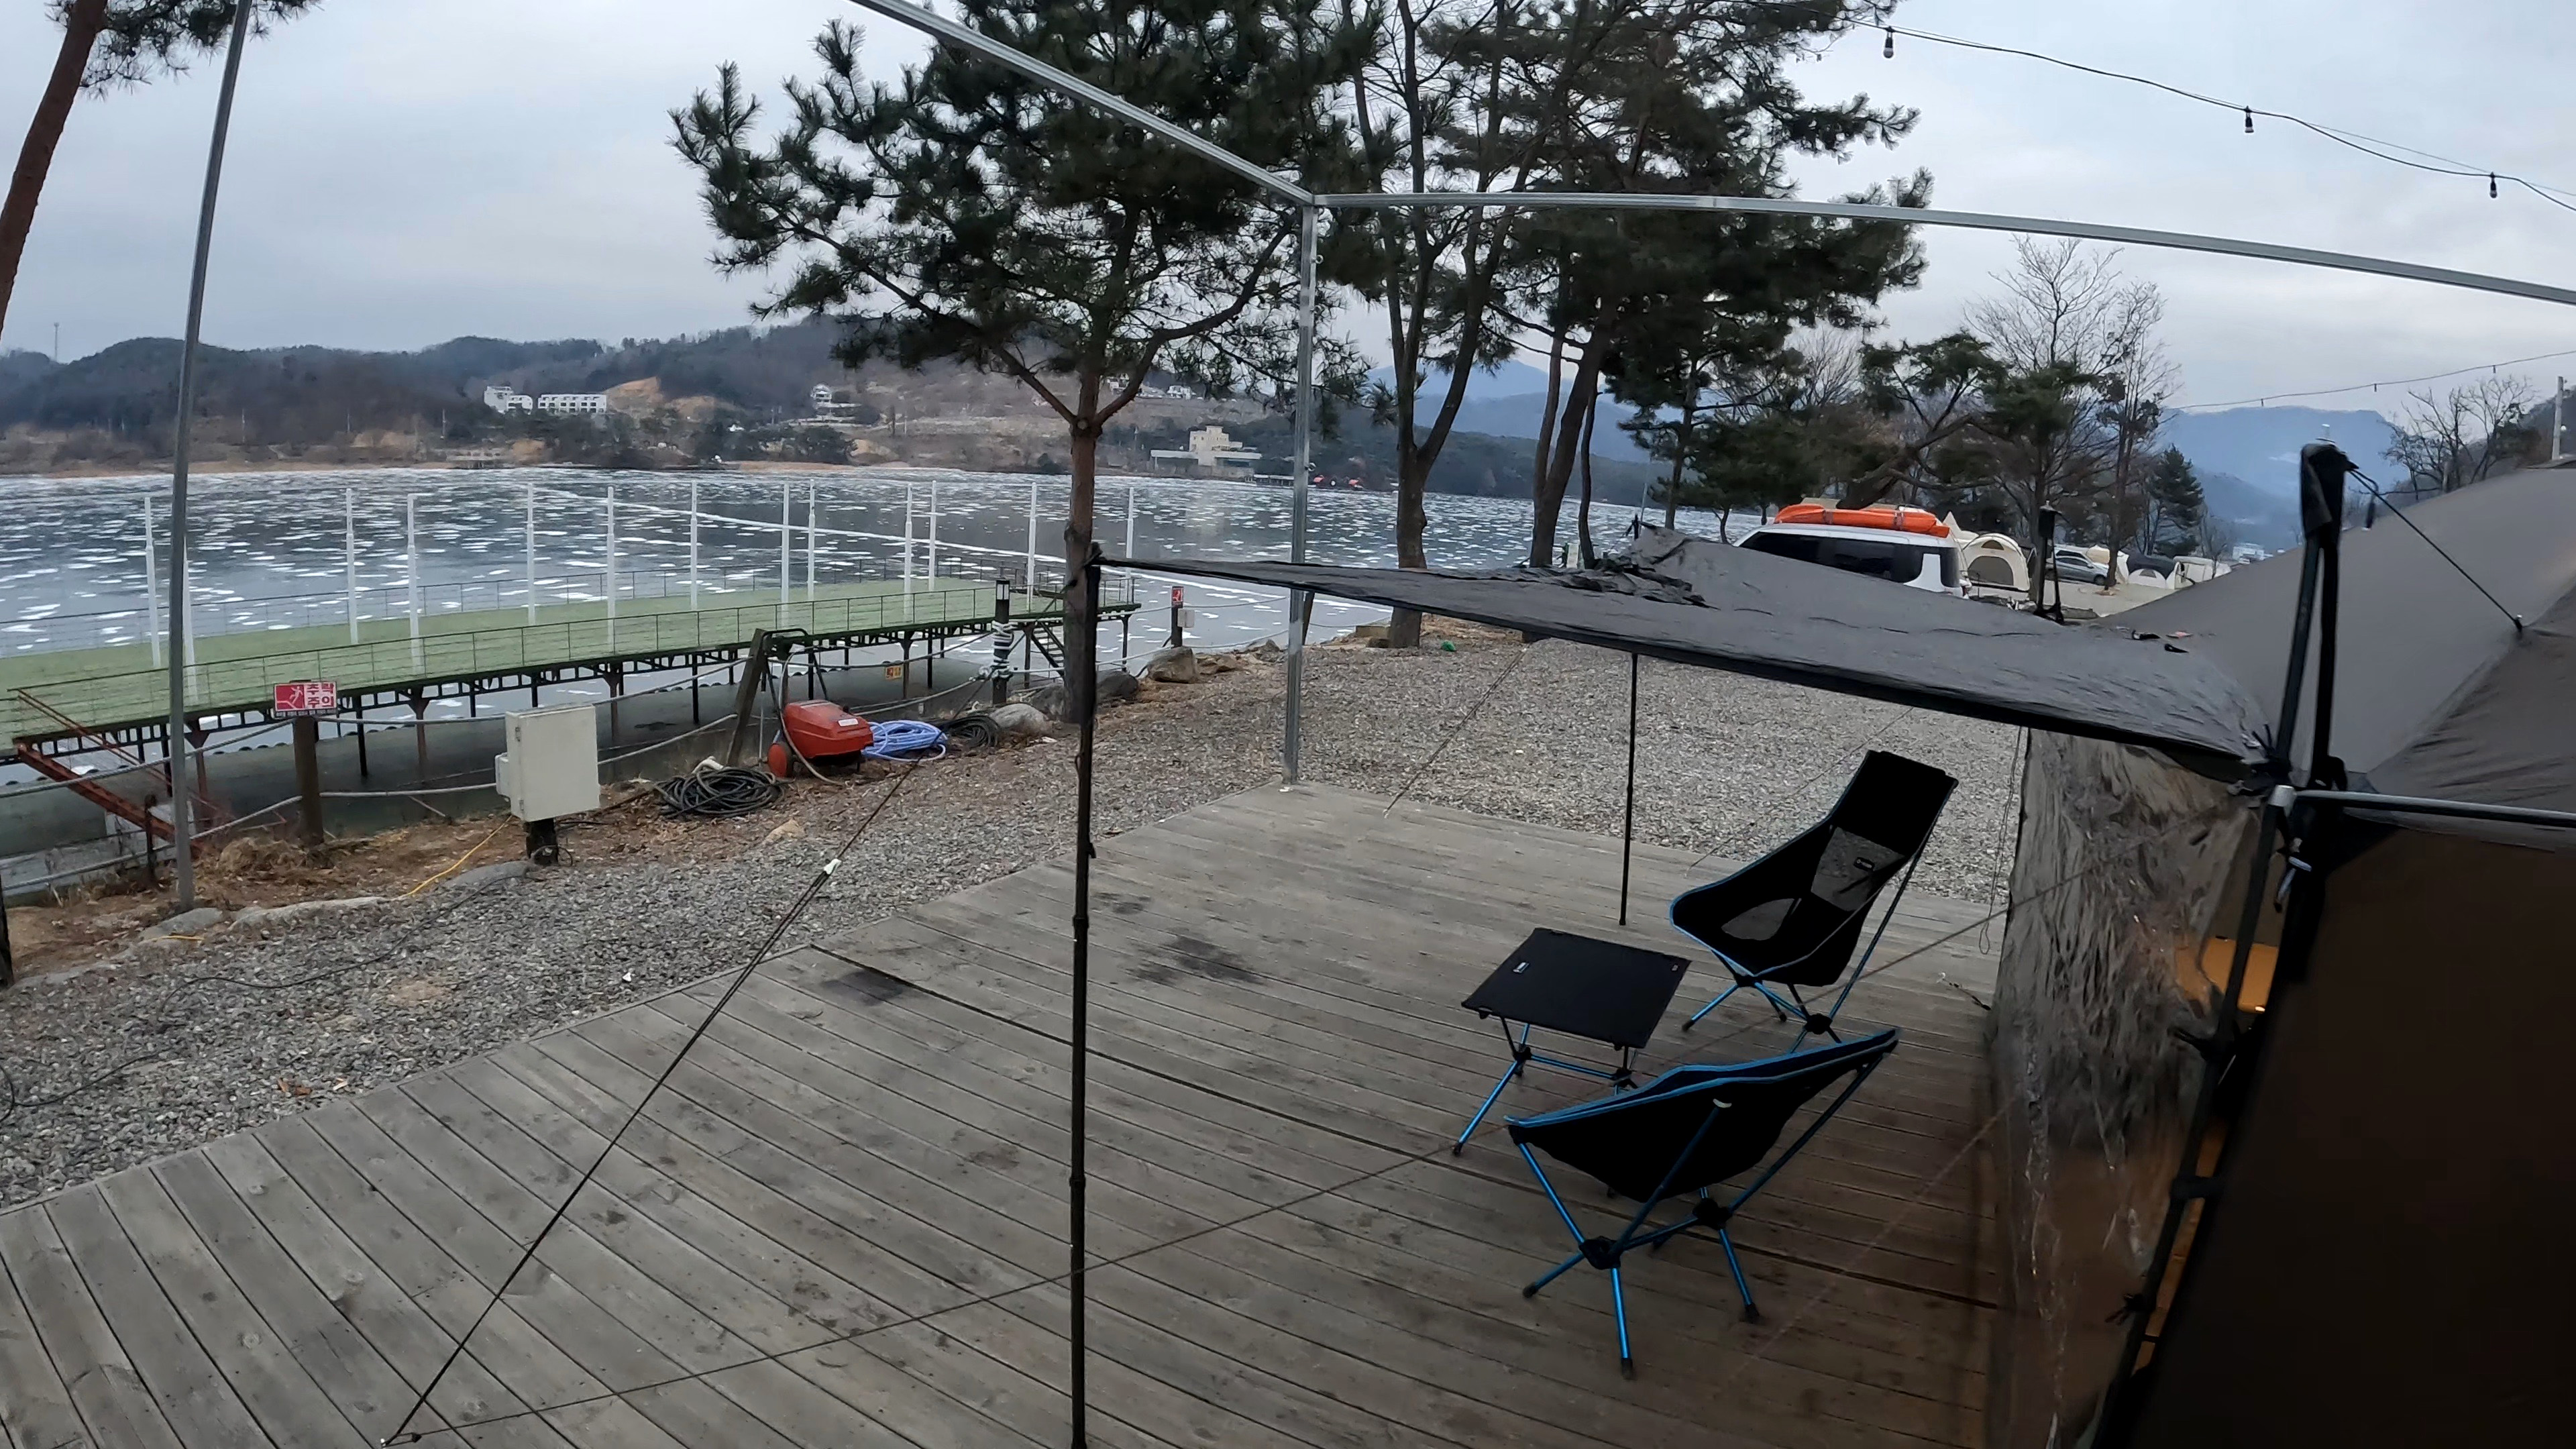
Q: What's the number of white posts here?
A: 13